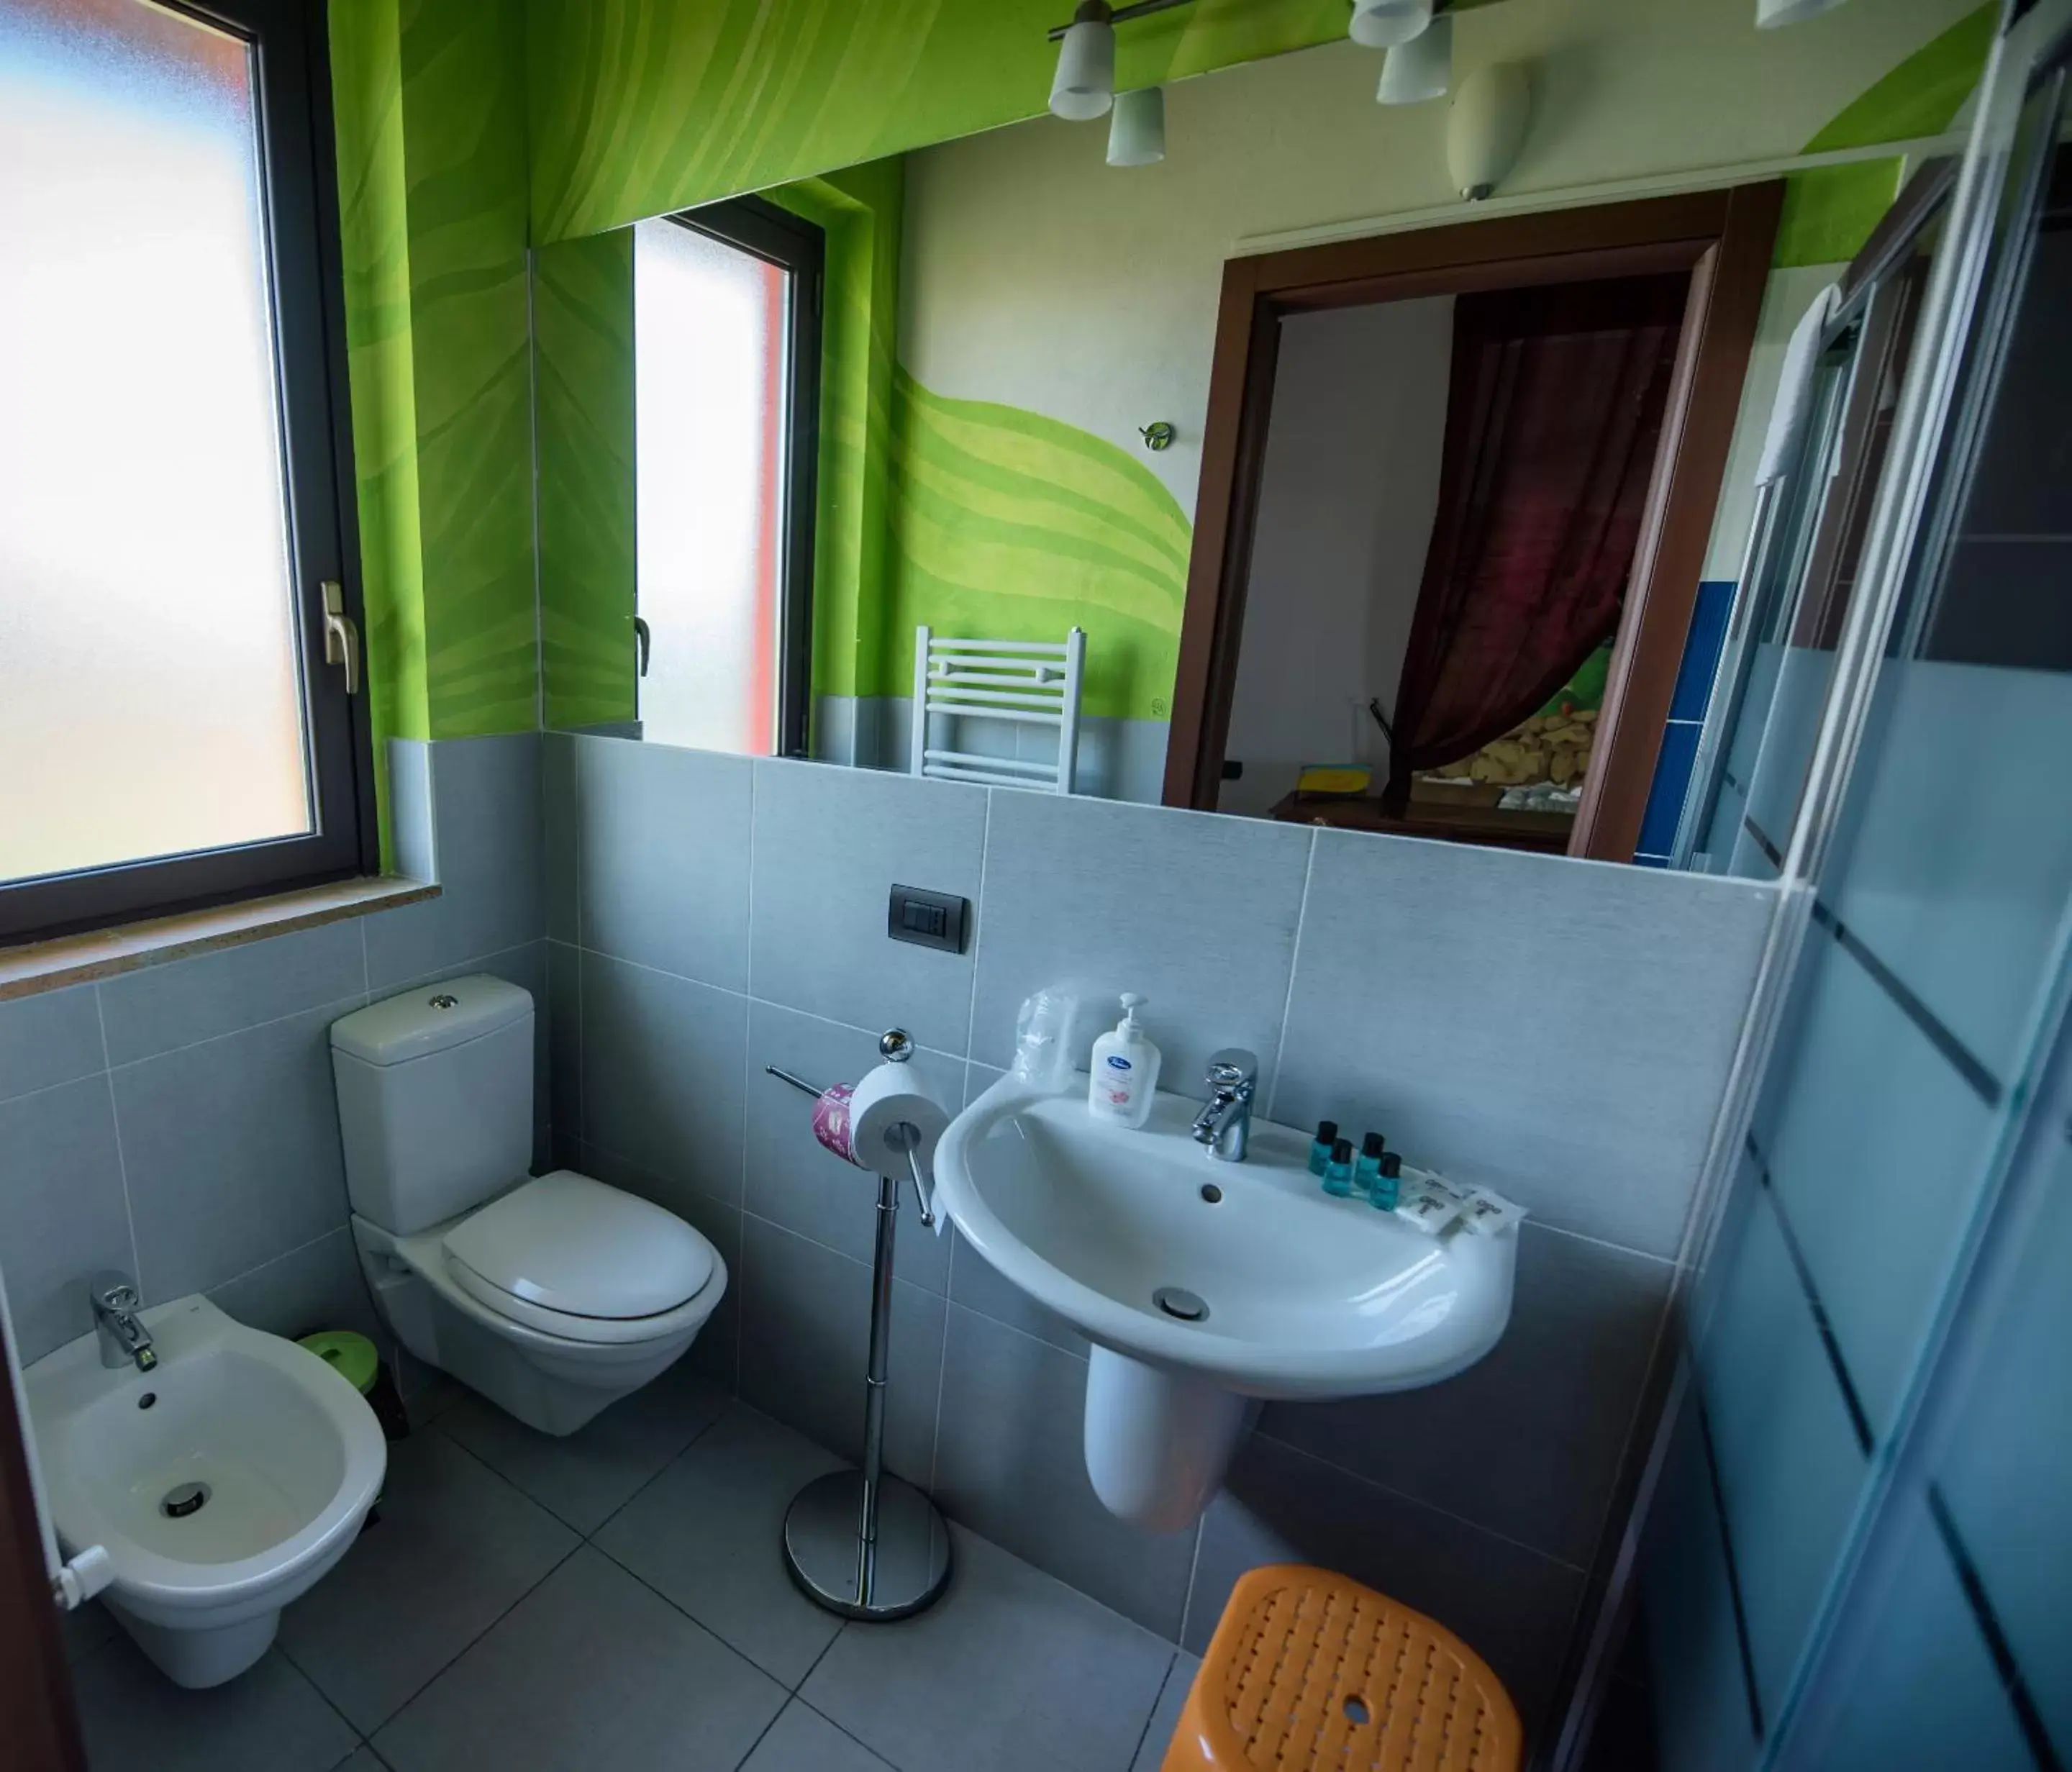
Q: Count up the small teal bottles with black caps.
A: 4